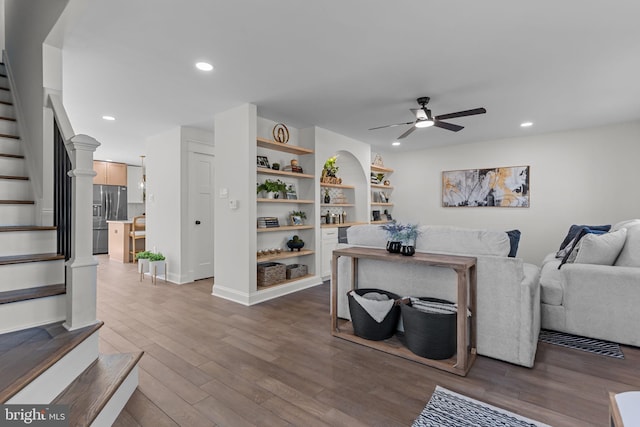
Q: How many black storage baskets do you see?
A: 2